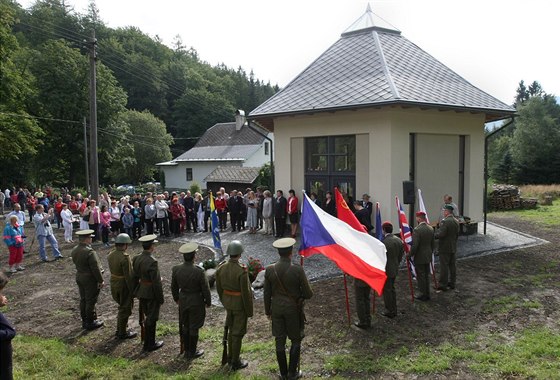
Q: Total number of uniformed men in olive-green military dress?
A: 10